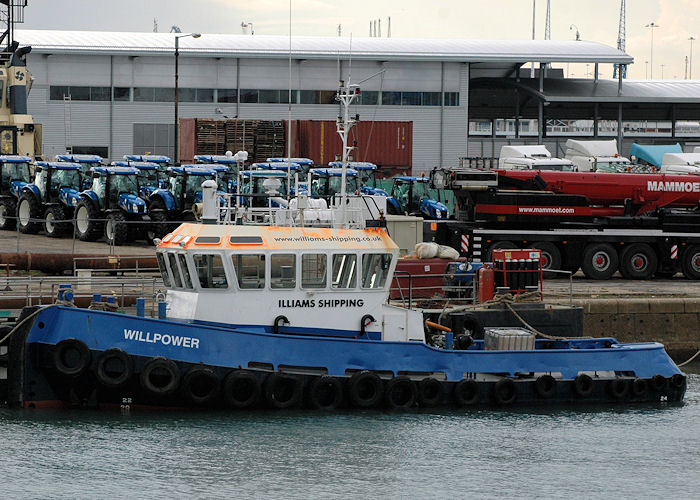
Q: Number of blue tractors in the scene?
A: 15